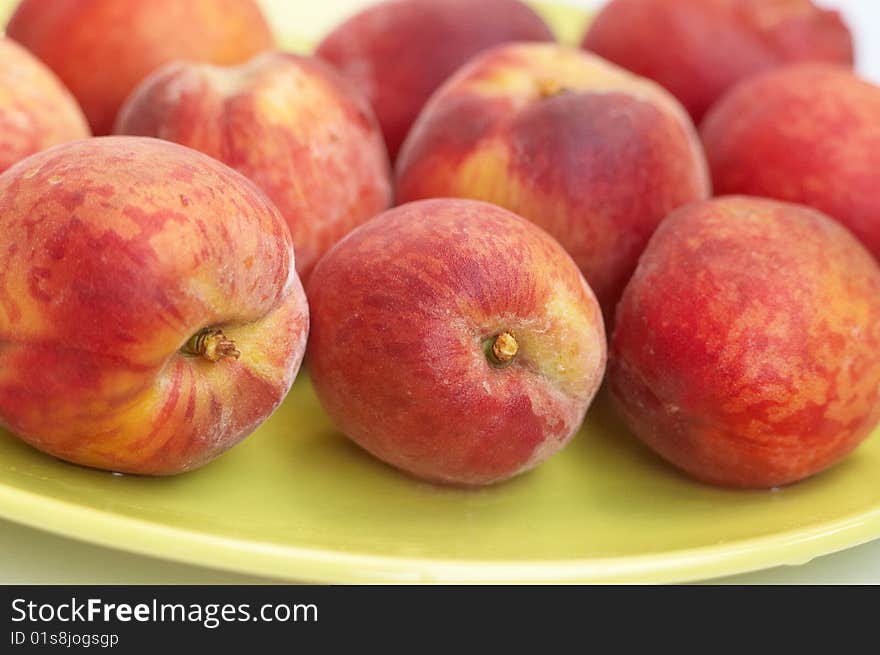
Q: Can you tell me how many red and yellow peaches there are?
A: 10